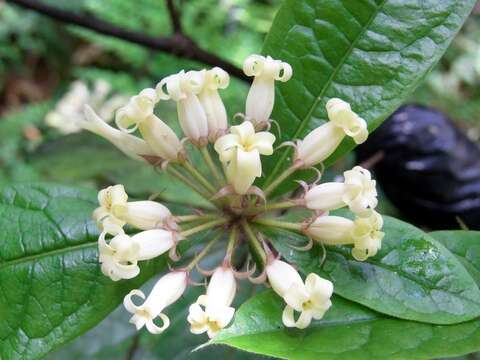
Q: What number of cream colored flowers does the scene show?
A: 14